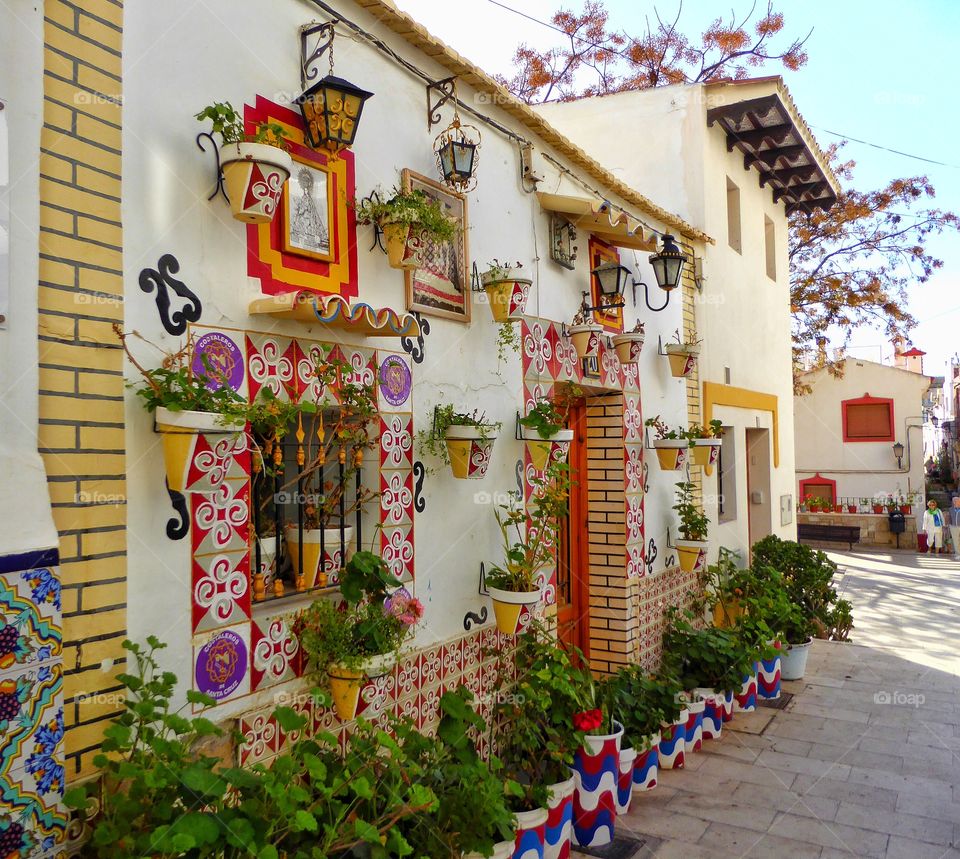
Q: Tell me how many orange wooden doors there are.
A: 1